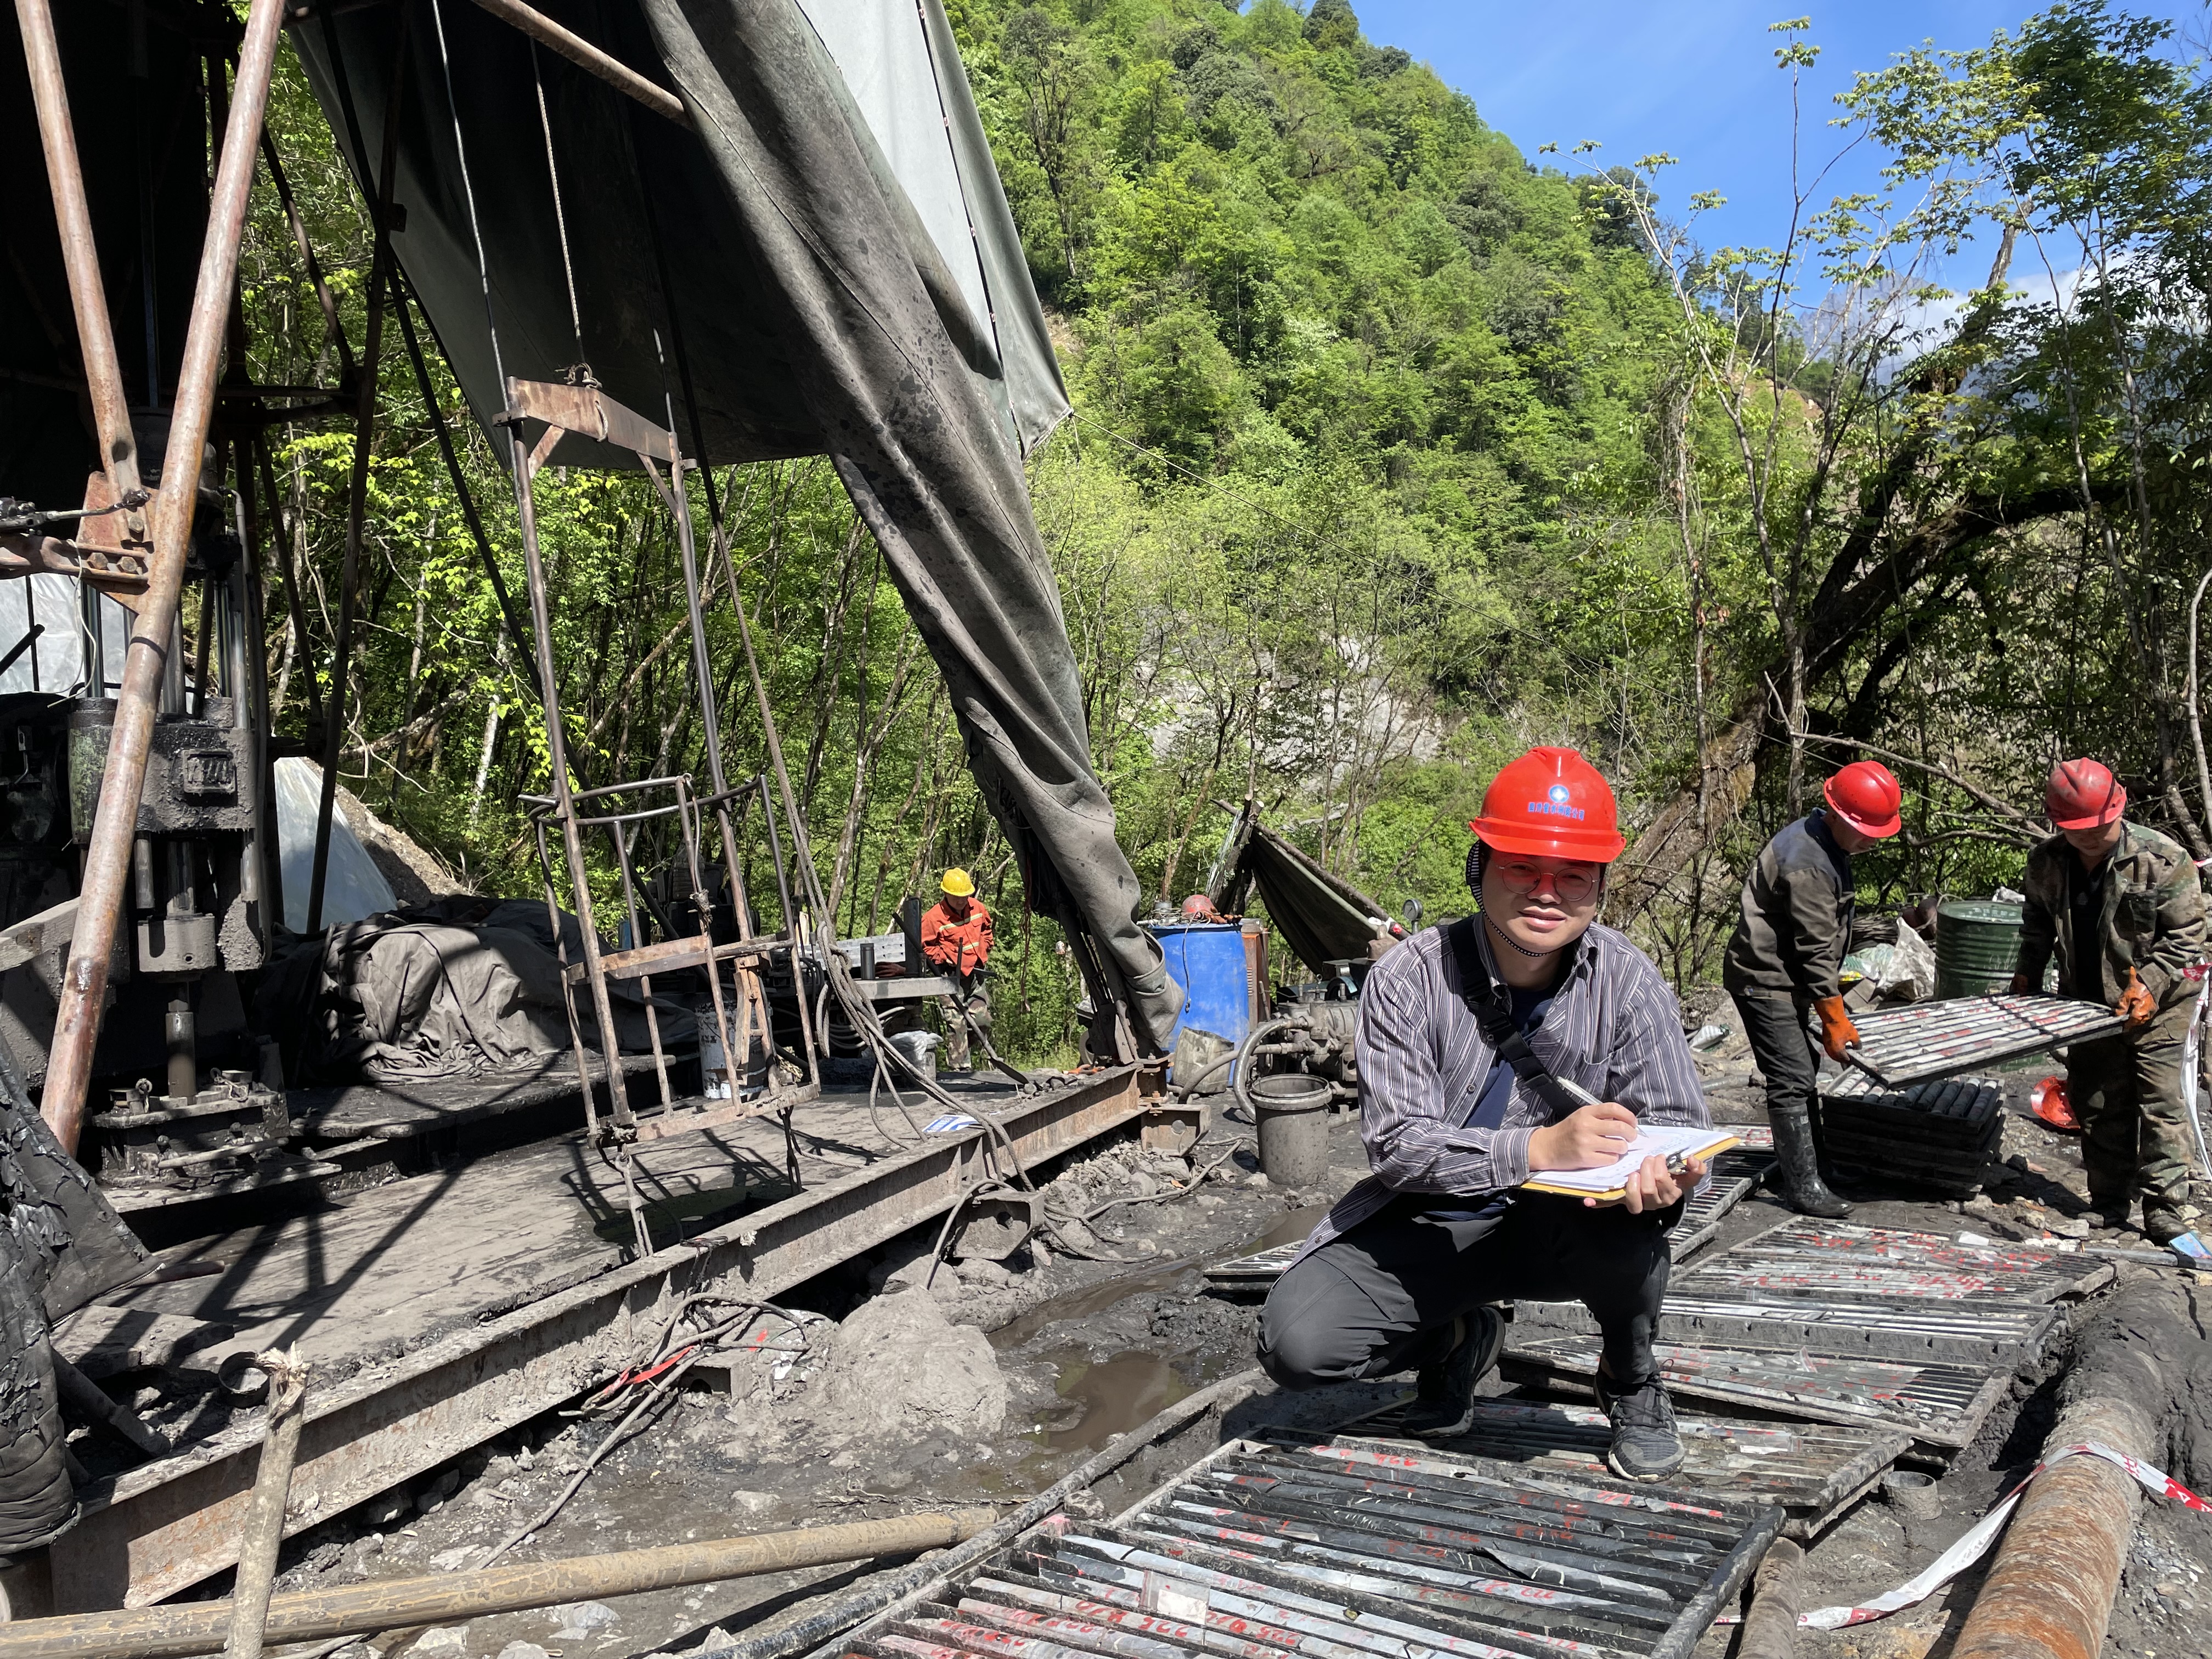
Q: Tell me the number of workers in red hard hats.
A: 3